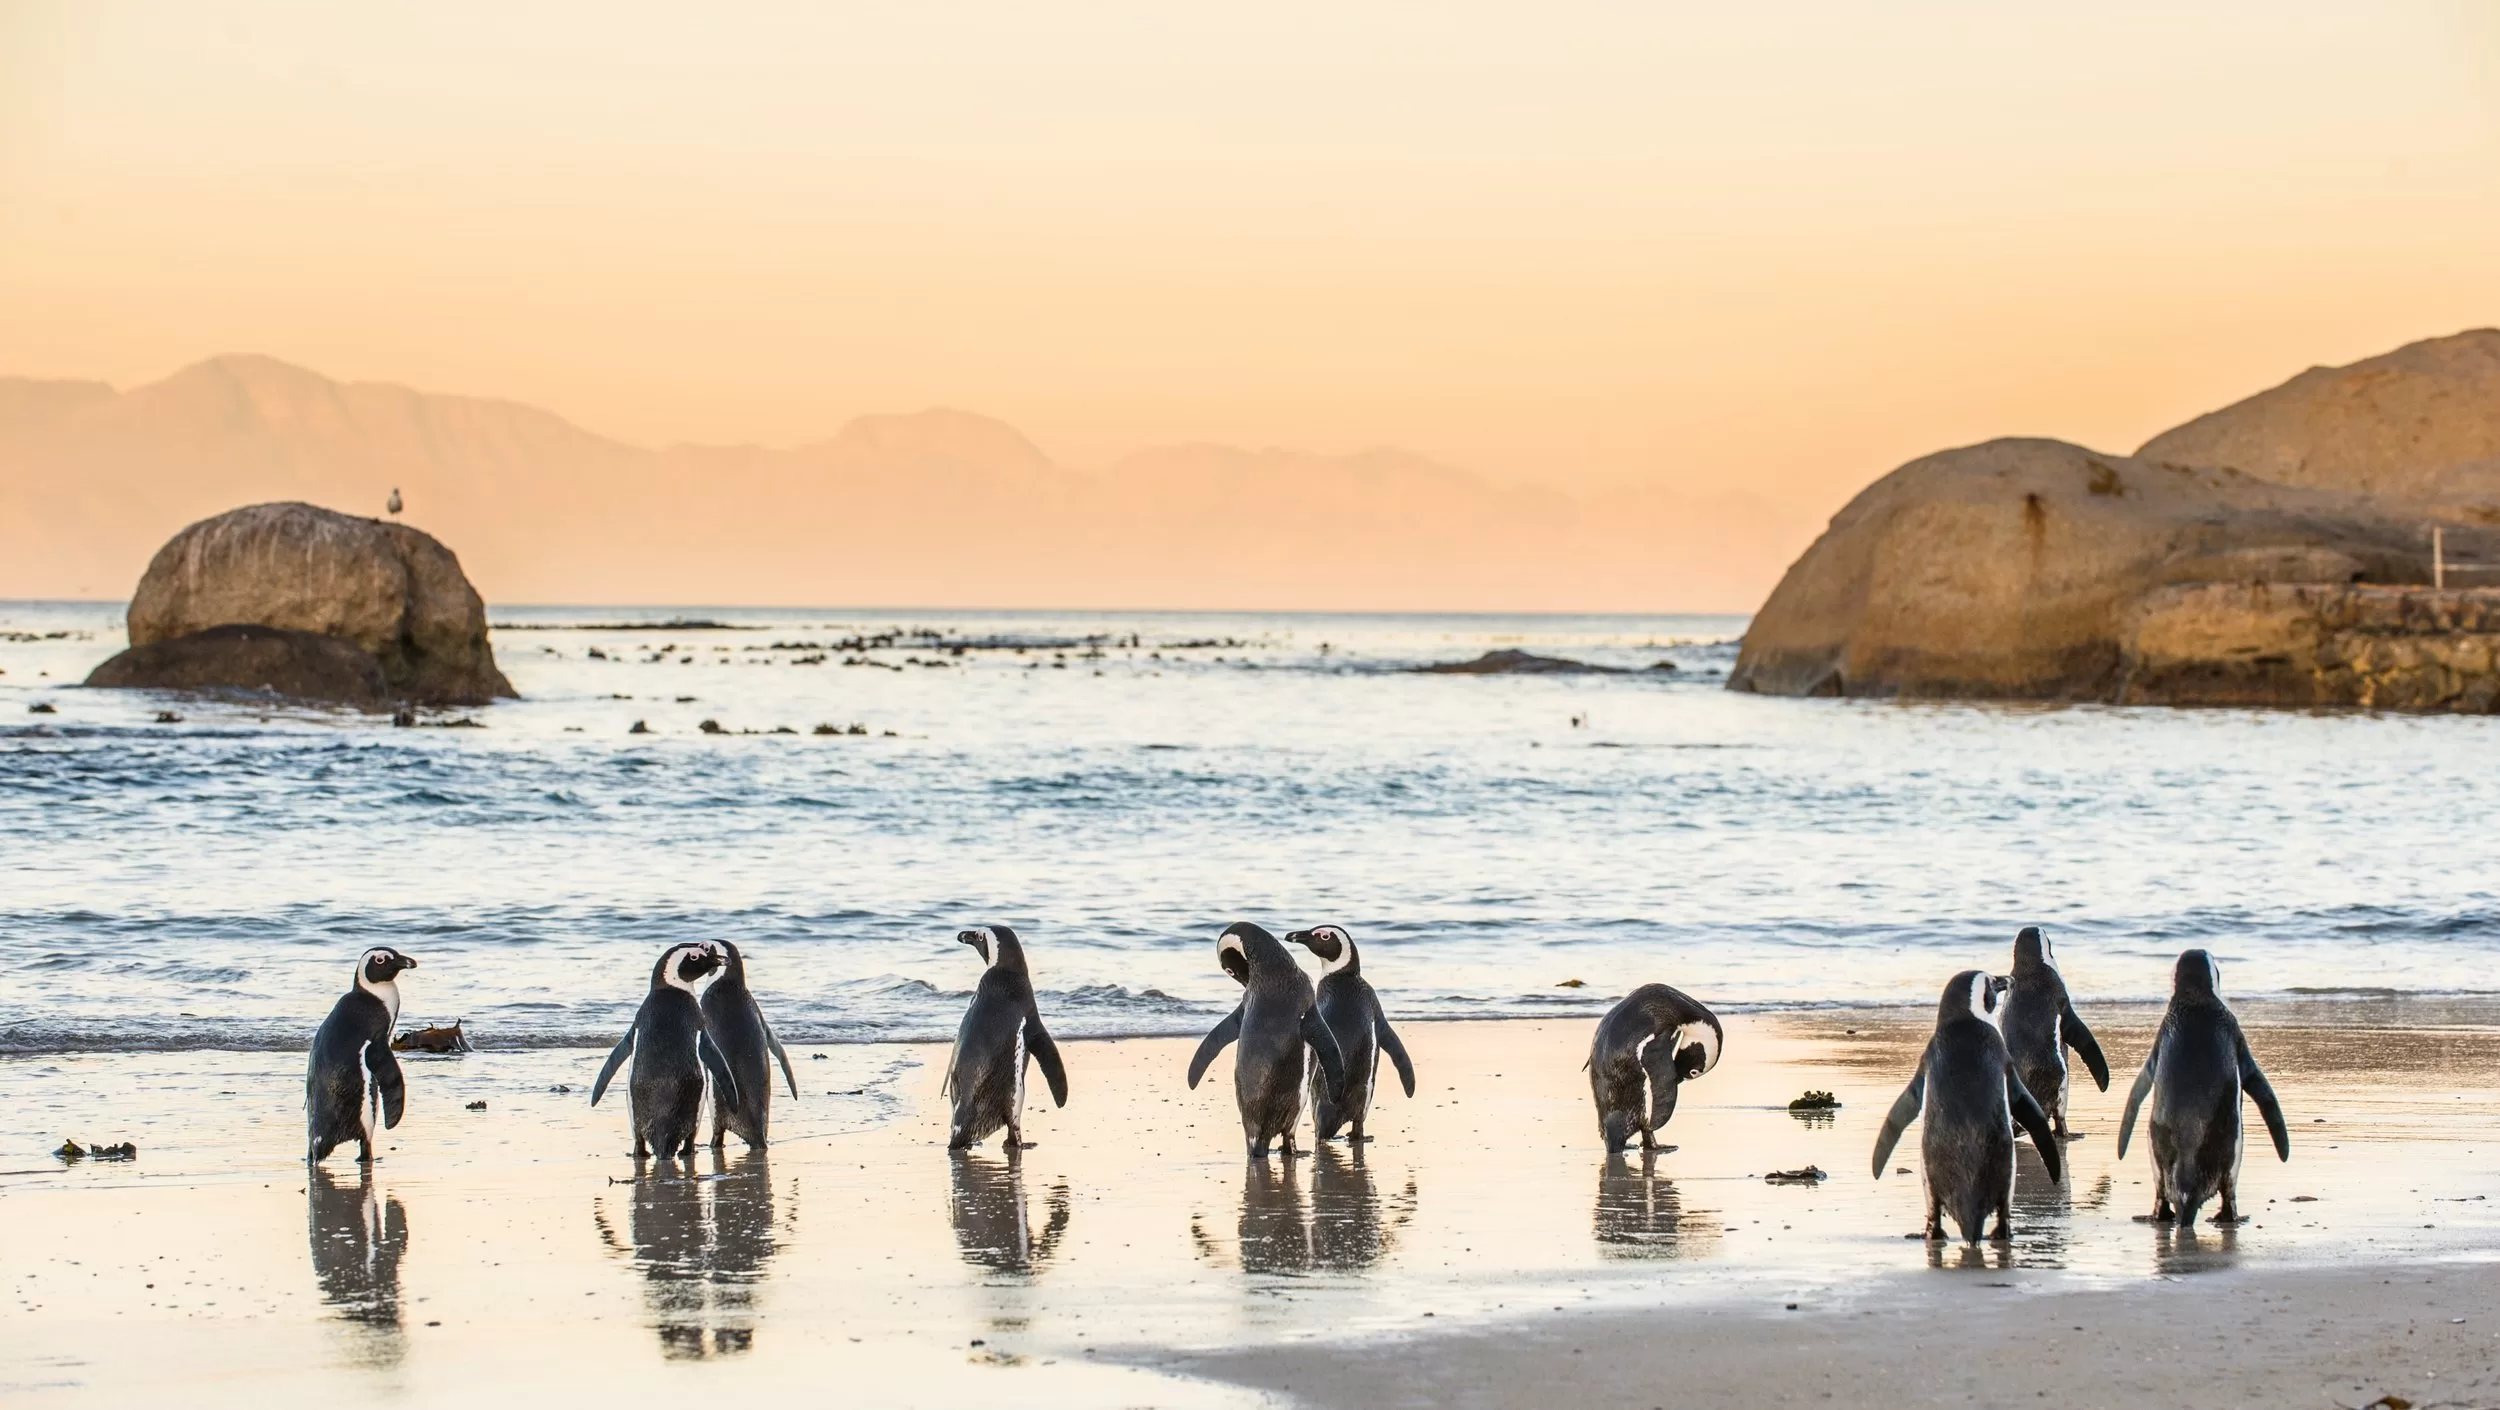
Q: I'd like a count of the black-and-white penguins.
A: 10